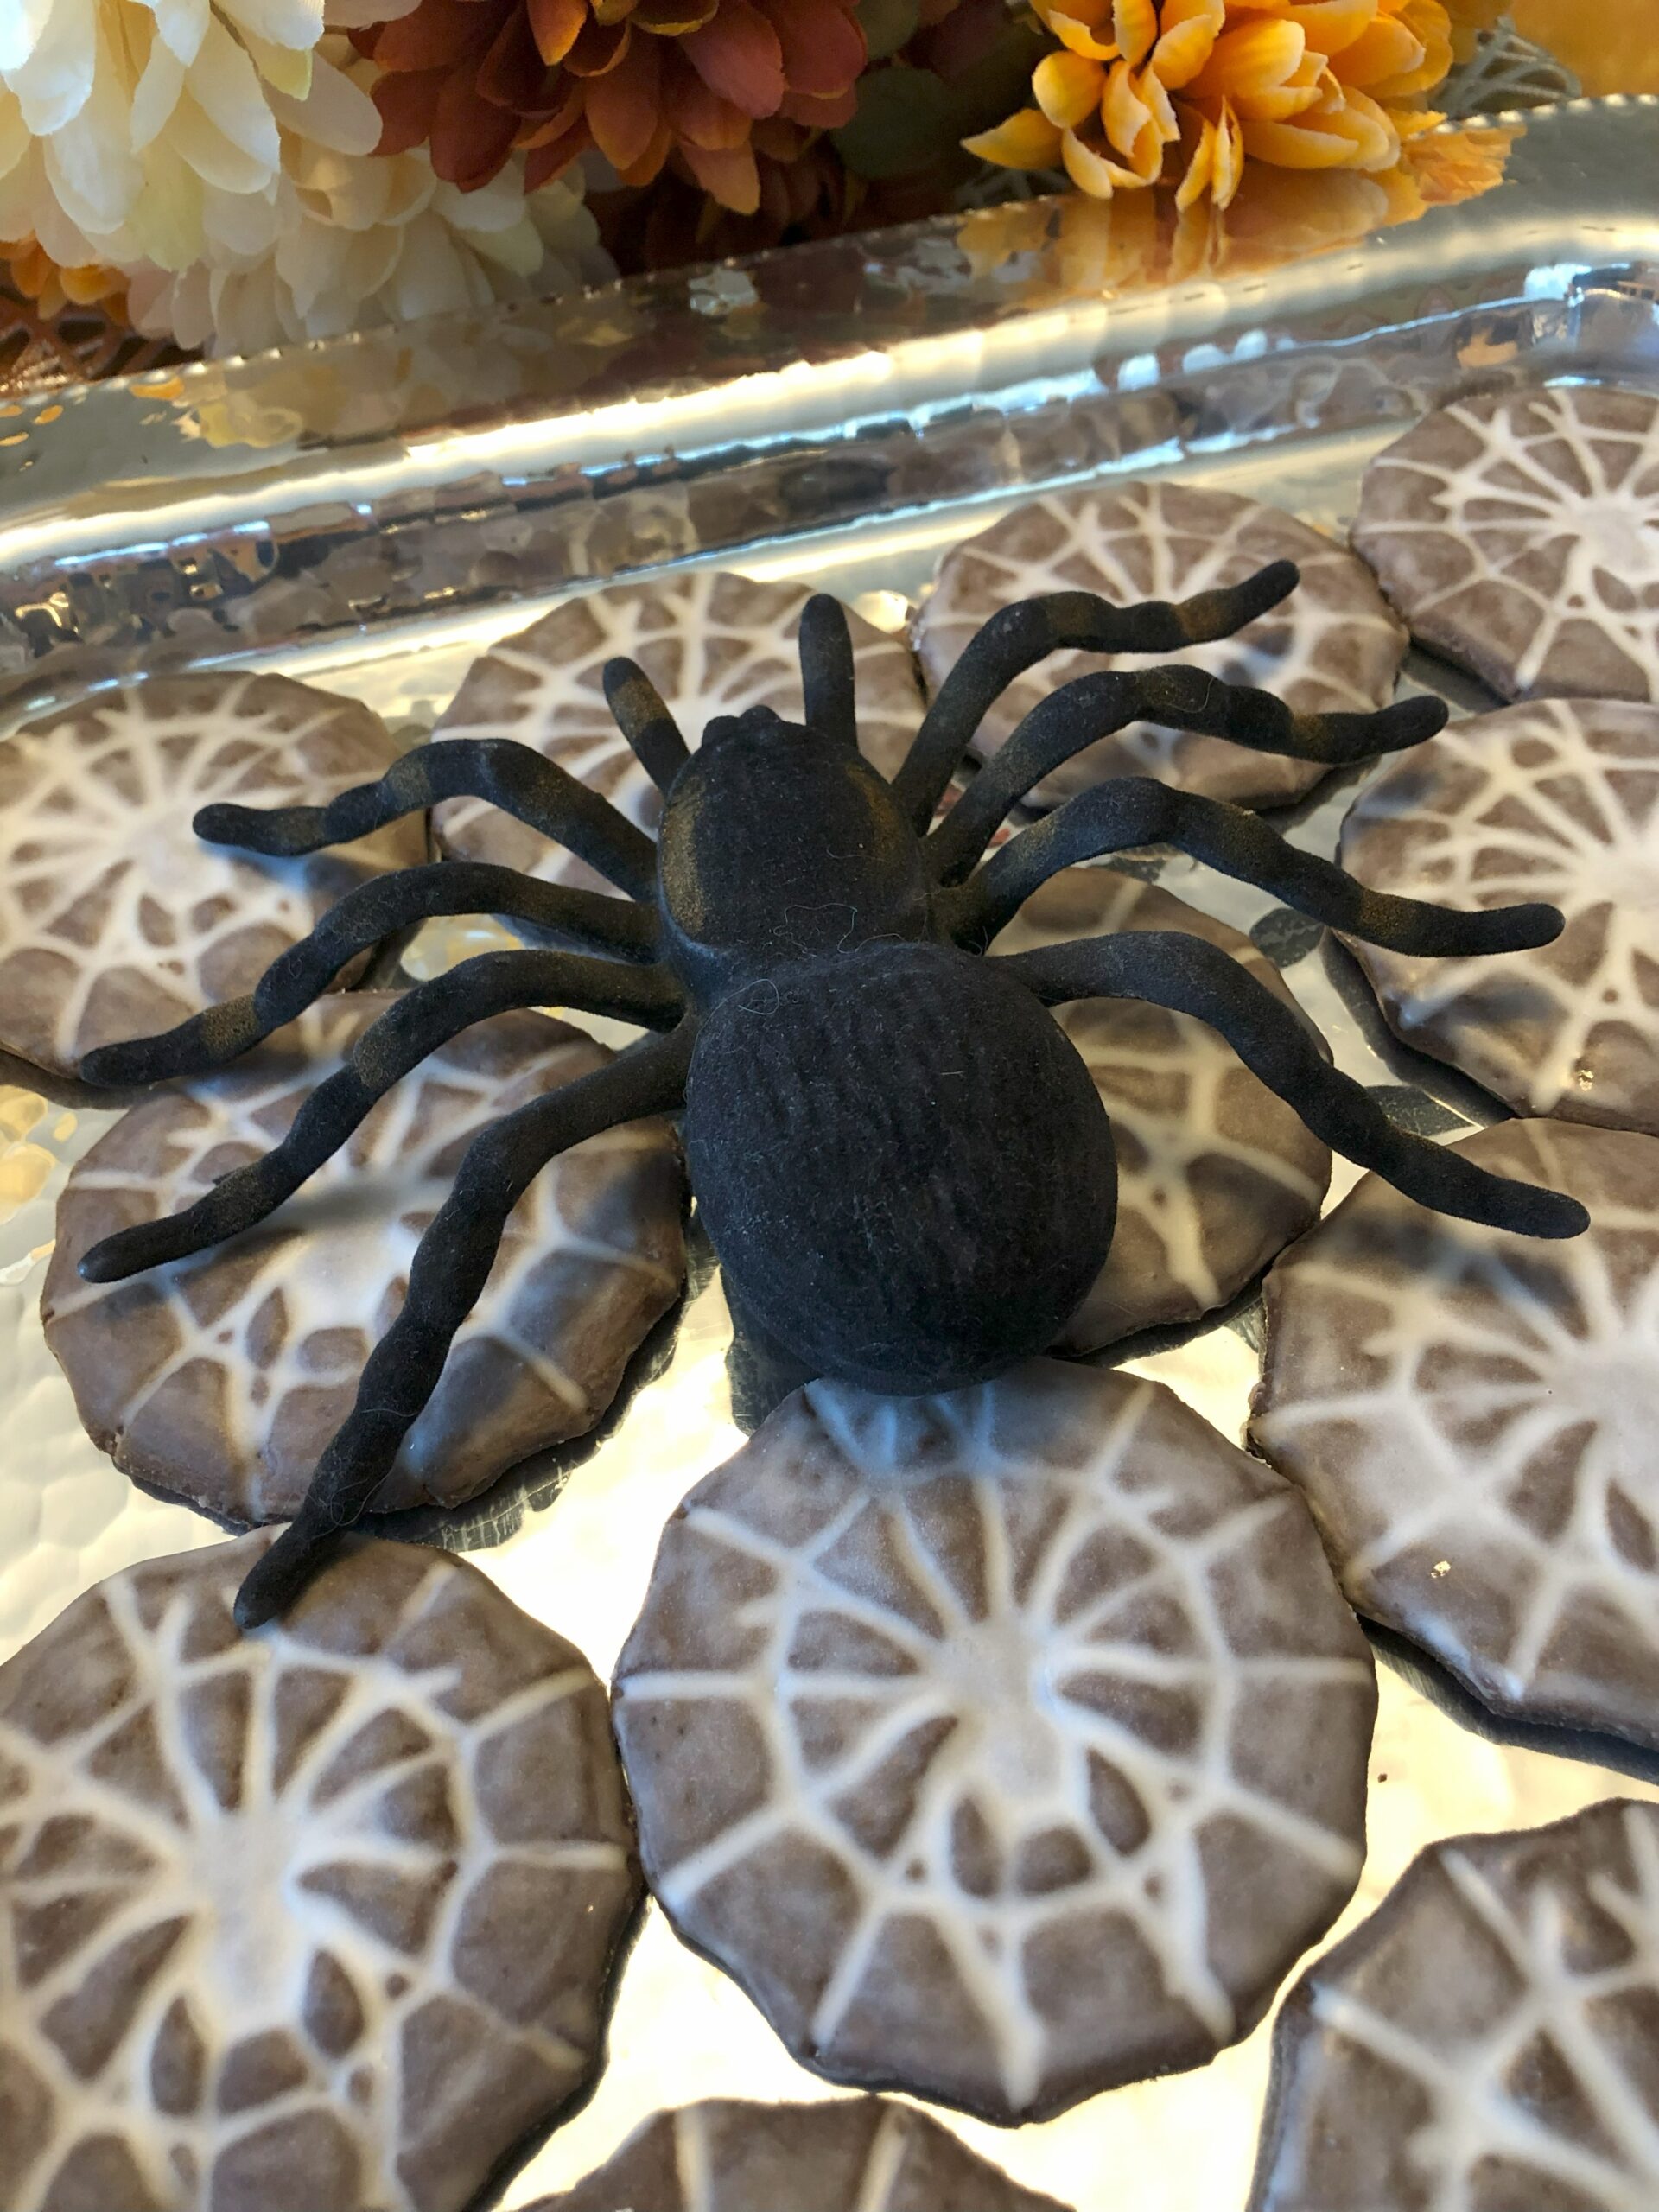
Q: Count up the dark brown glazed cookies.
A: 12